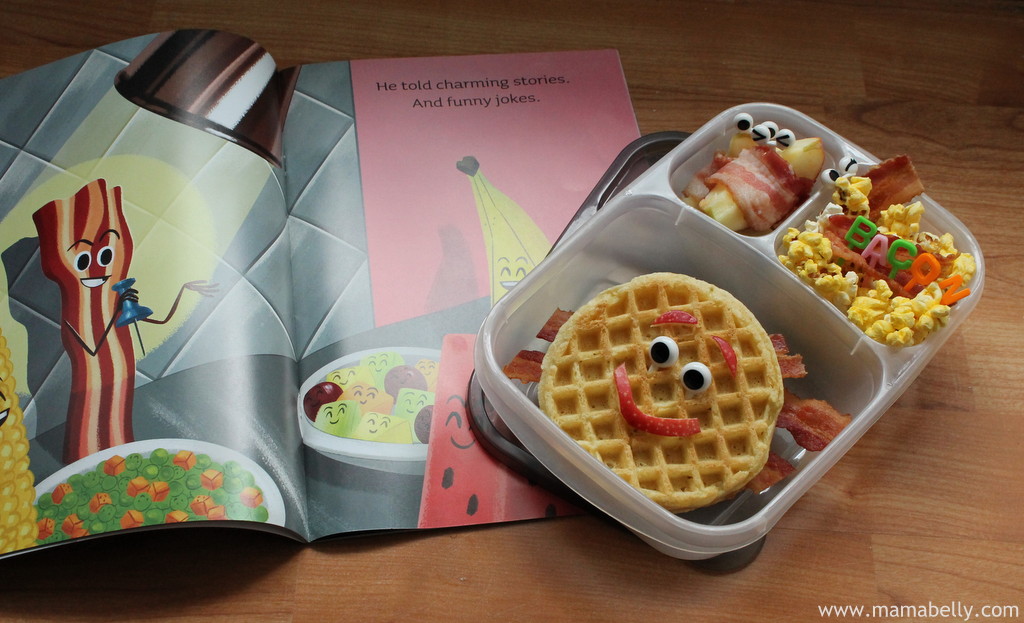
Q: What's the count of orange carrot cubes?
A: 15